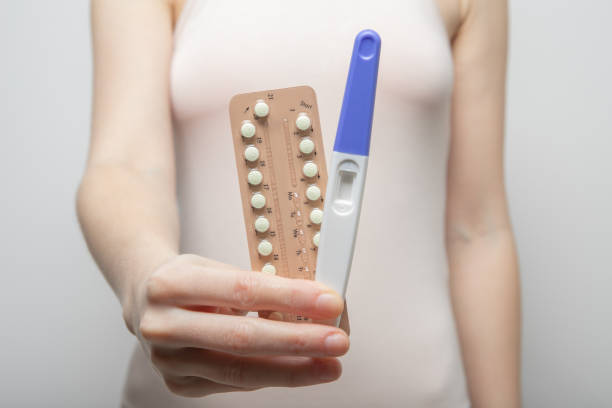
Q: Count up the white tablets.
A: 14